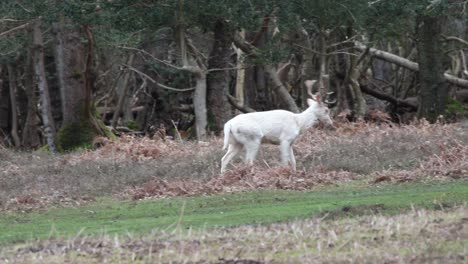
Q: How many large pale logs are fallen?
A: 1